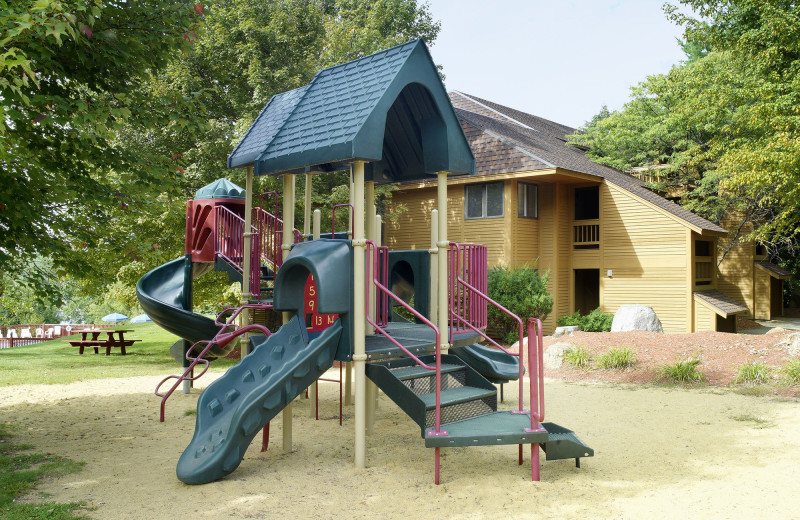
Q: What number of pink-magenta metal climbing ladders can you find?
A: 1